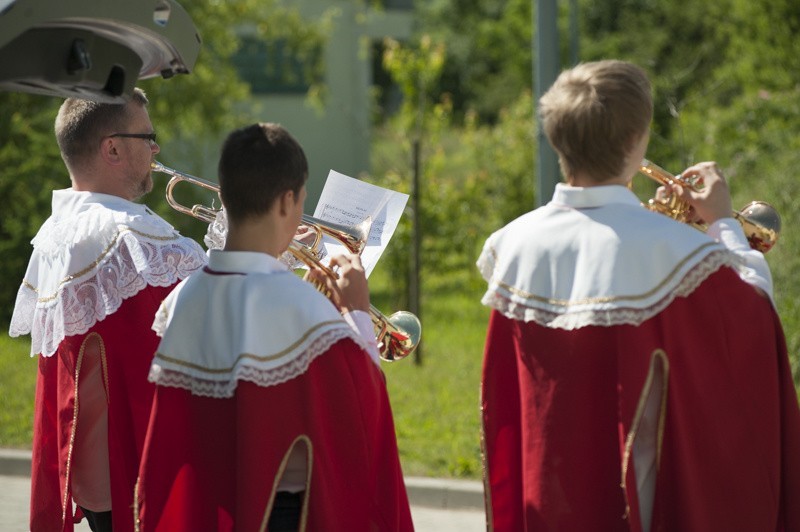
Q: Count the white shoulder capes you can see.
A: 3